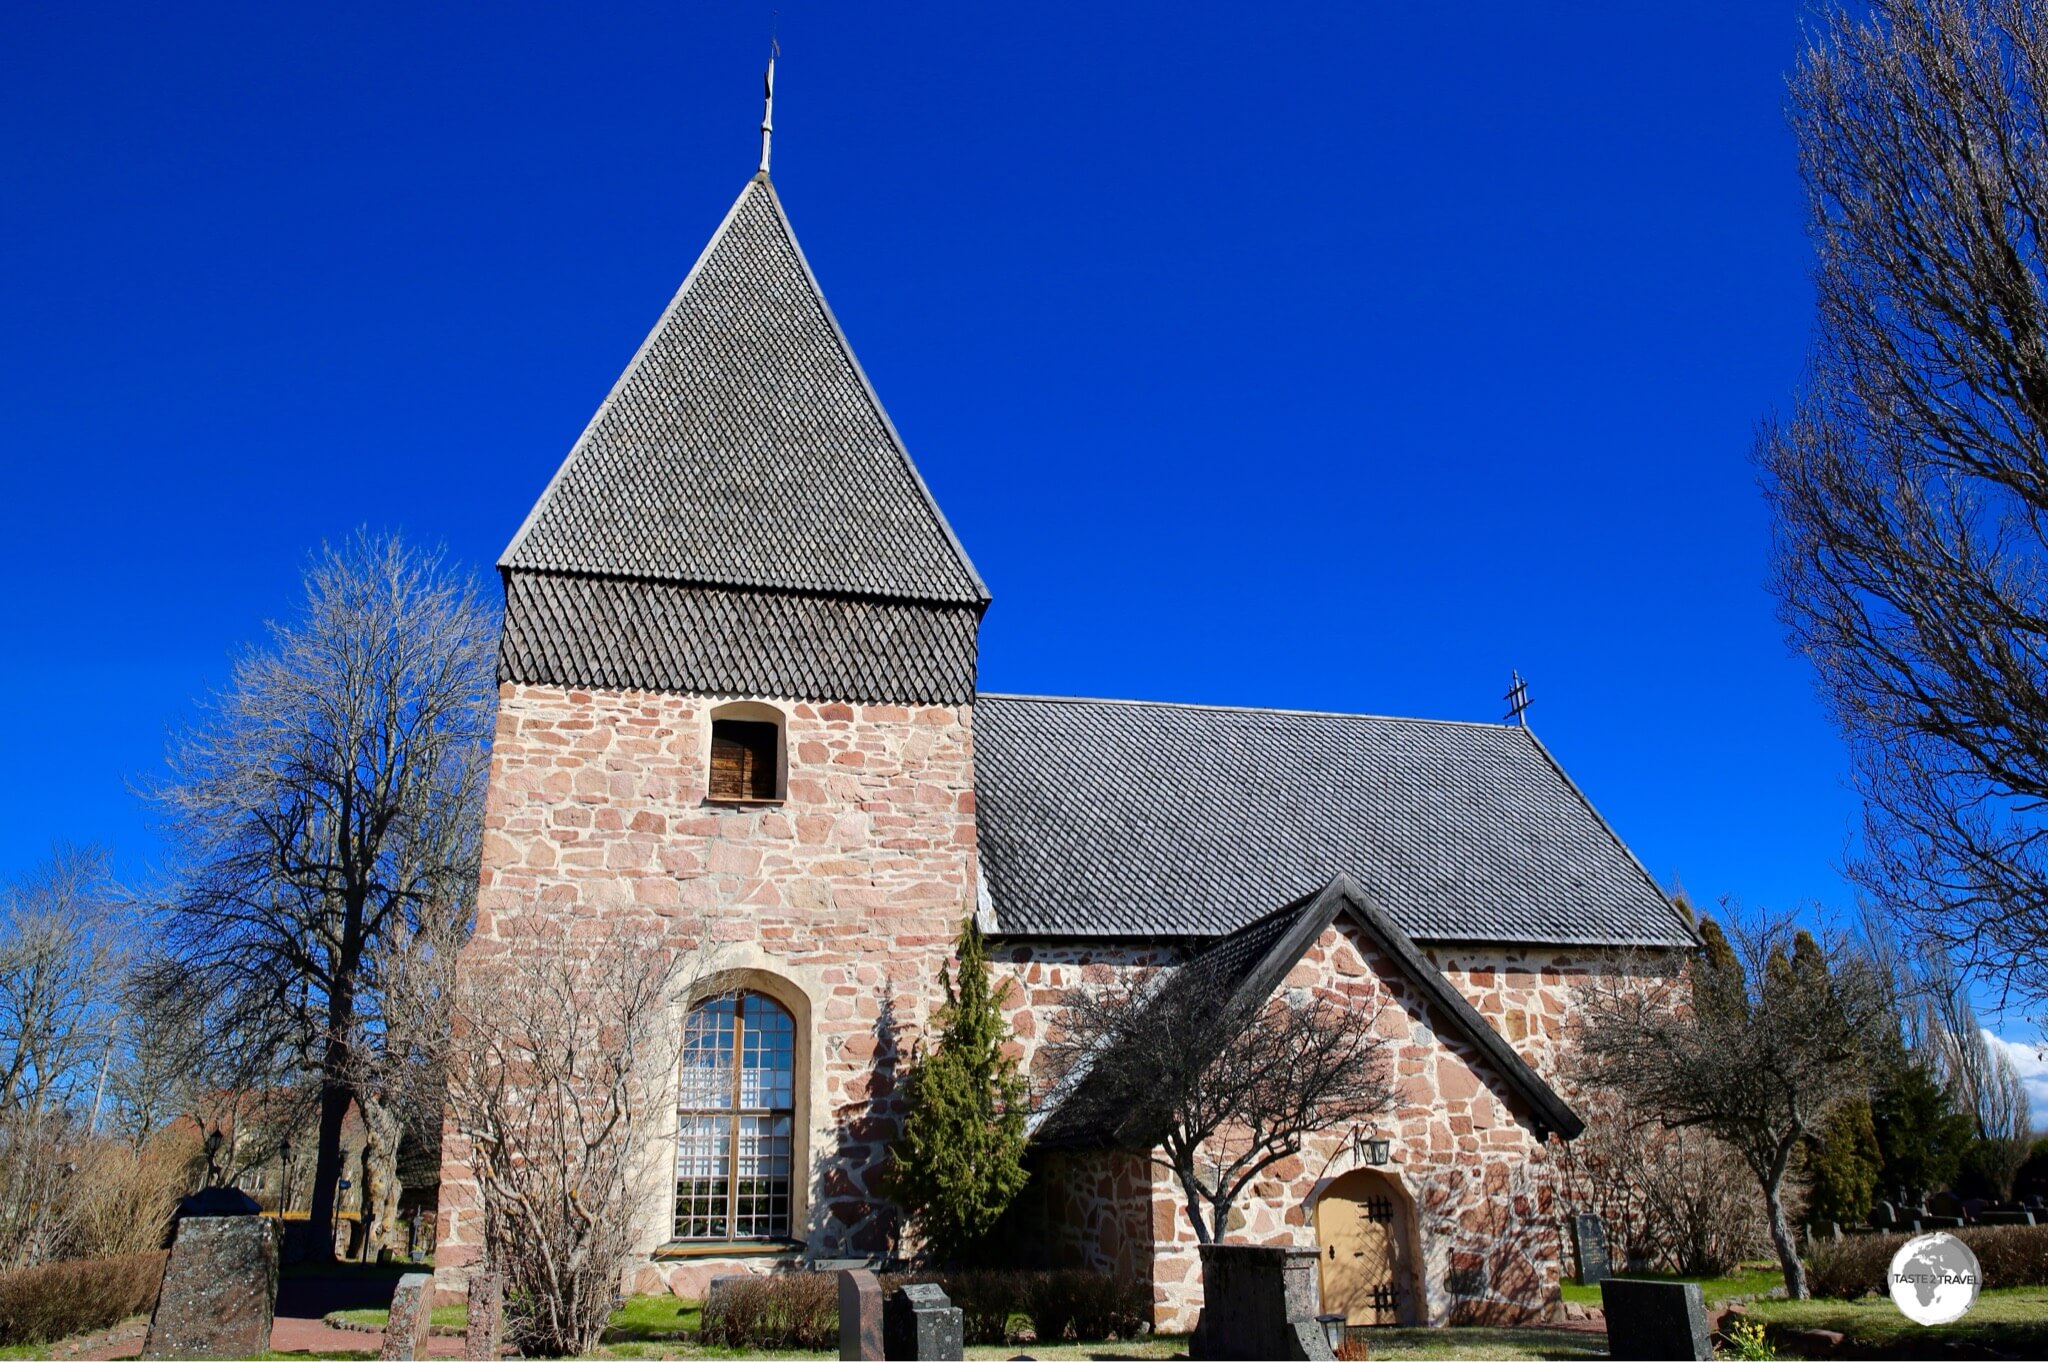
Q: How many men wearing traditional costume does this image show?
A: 0